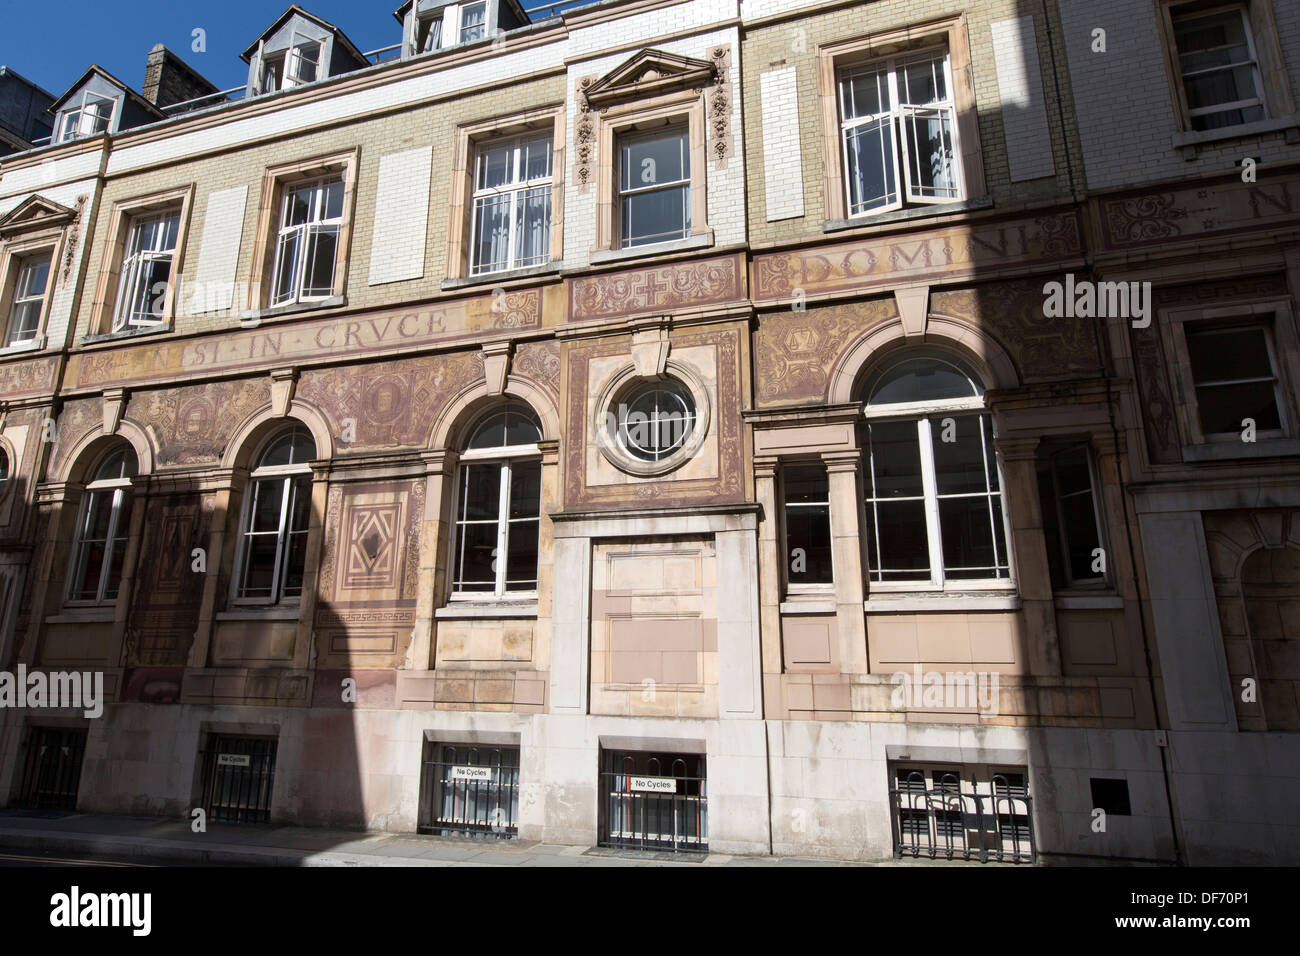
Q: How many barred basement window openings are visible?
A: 5